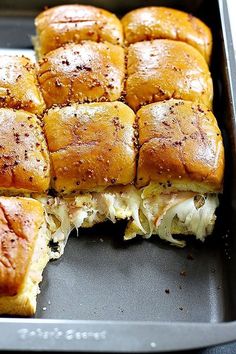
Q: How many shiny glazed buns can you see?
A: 9